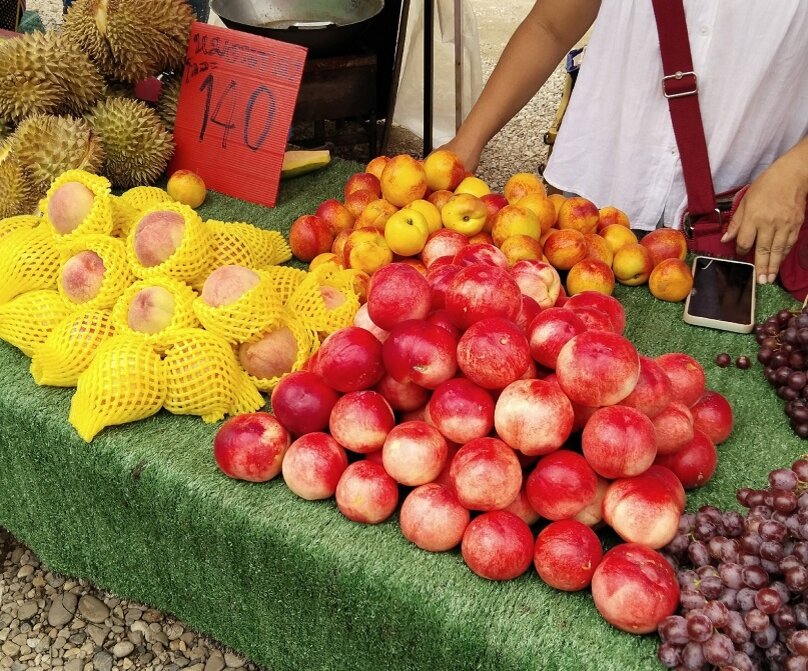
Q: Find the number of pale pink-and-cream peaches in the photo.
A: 7